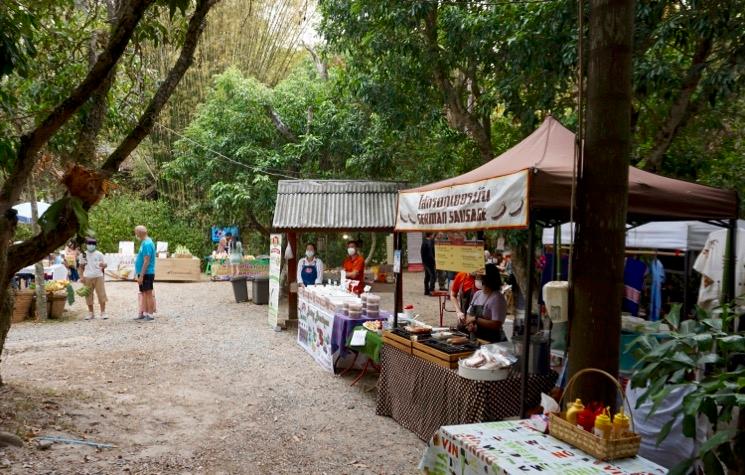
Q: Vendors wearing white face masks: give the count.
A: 3